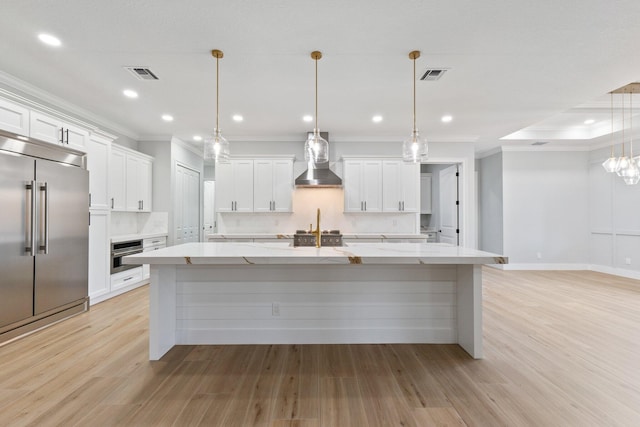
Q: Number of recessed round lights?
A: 9